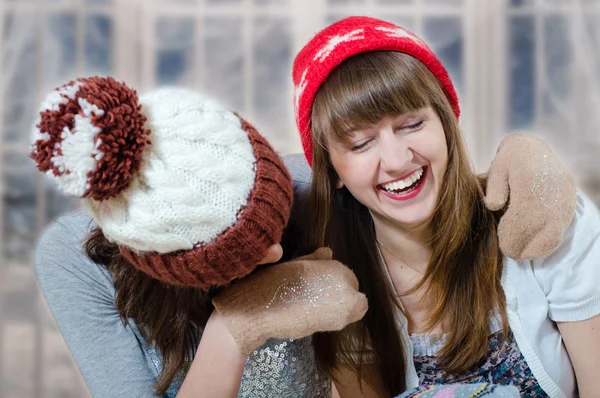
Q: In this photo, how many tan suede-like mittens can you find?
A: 2